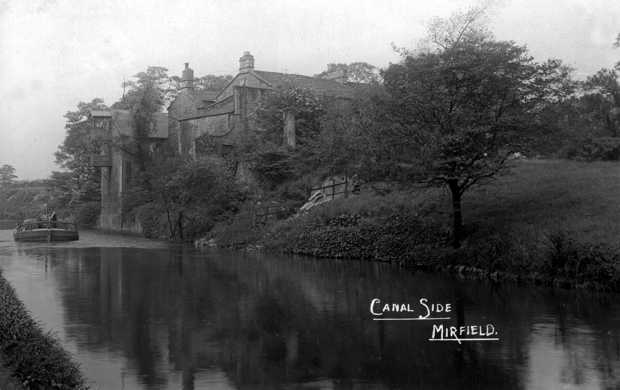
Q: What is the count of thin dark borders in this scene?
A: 0